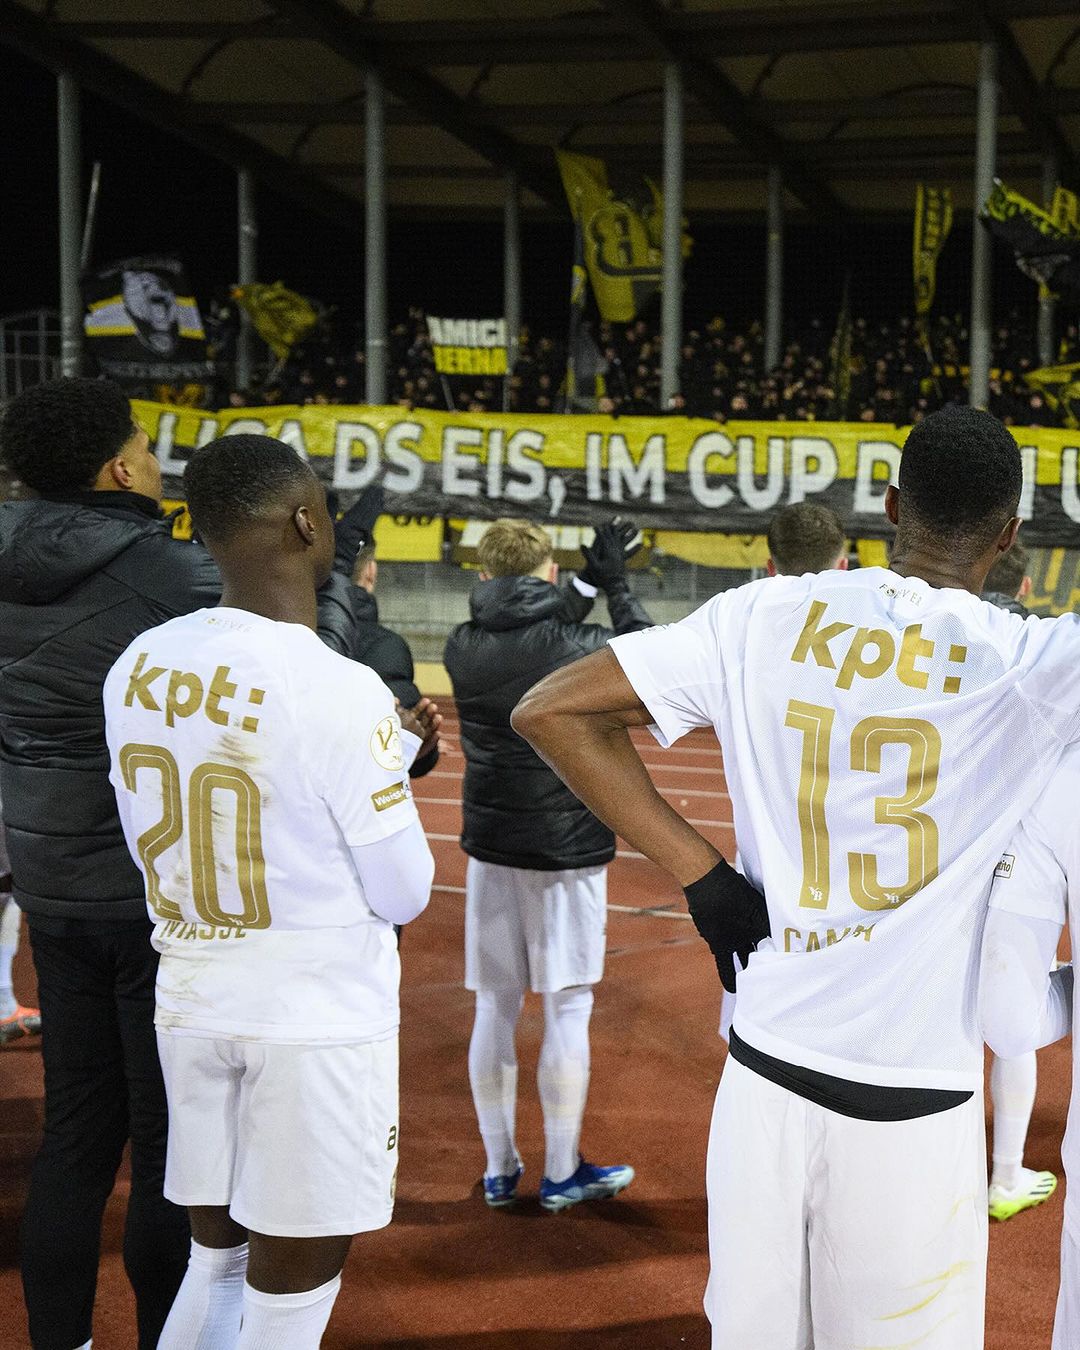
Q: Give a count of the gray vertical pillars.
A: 8